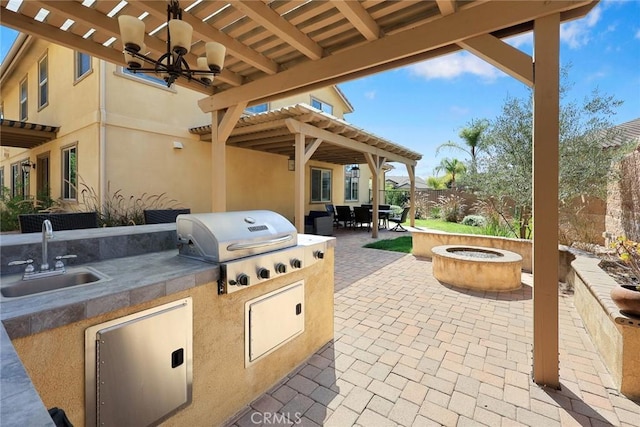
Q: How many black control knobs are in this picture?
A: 5